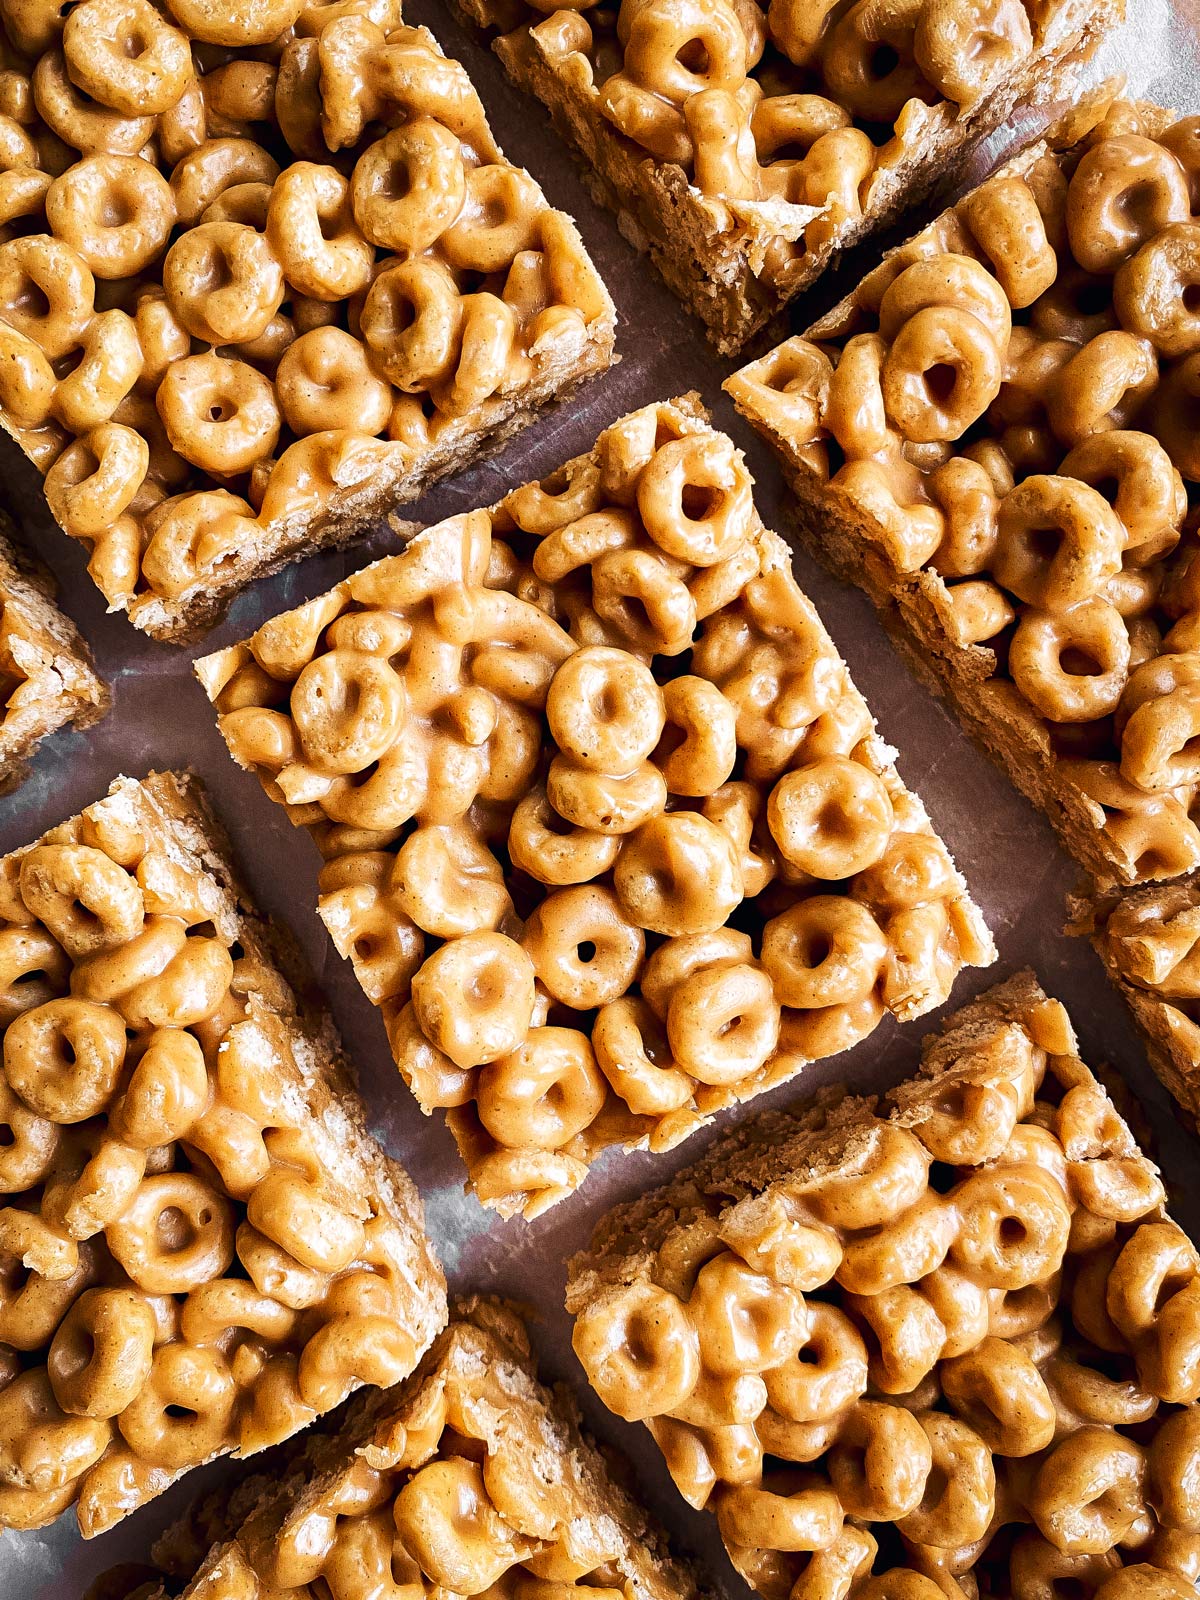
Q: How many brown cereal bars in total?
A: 9